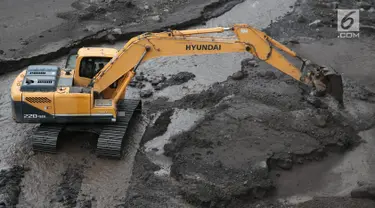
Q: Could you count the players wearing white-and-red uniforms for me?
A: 0